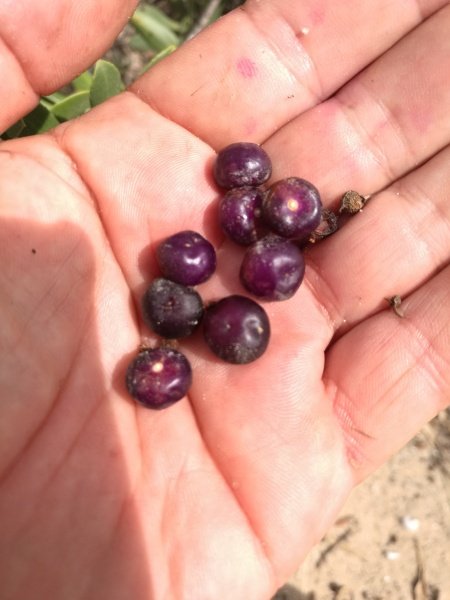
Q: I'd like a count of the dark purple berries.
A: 8